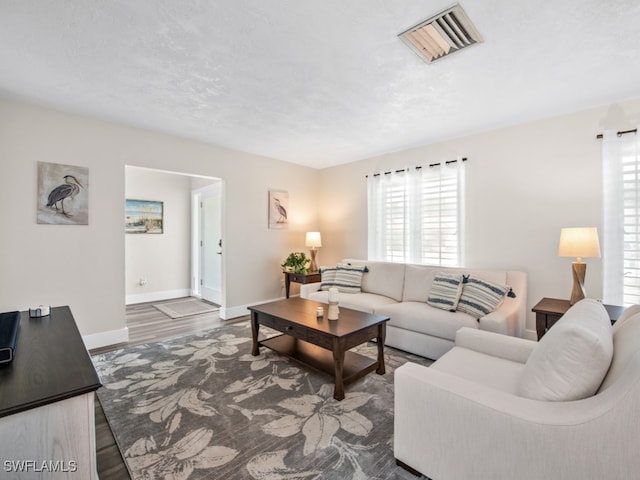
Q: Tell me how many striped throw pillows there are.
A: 4